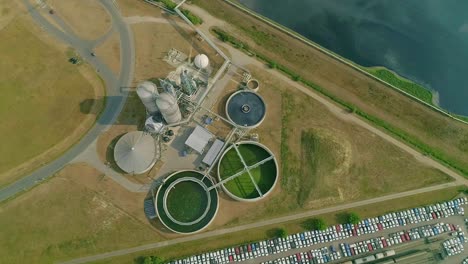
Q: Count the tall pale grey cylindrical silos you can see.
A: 2